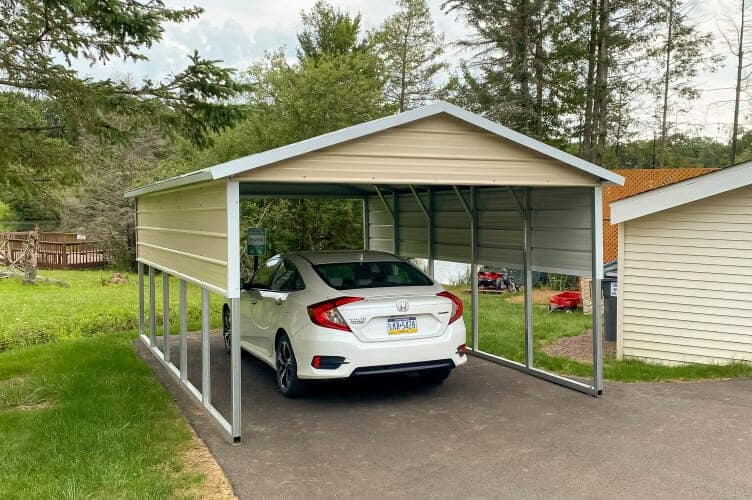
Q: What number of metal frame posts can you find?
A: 12